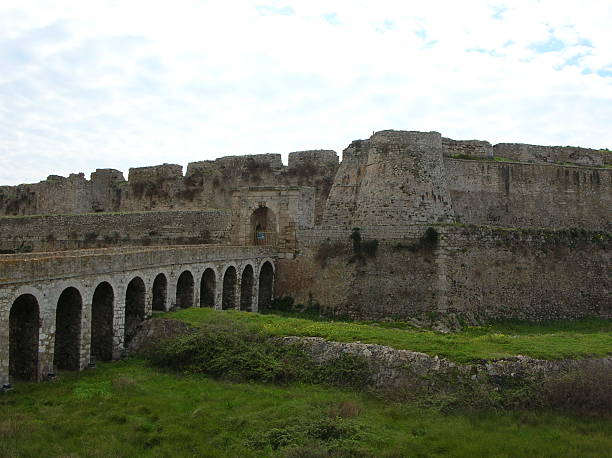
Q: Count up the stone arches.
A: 11